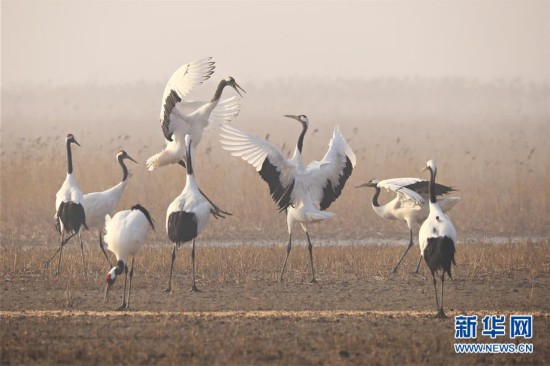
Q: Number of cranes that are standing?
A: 7